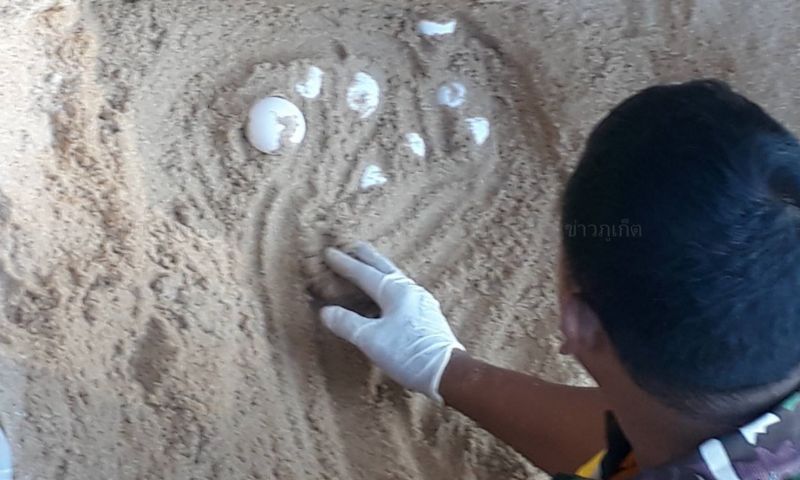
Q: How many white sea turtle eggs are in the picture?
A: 8